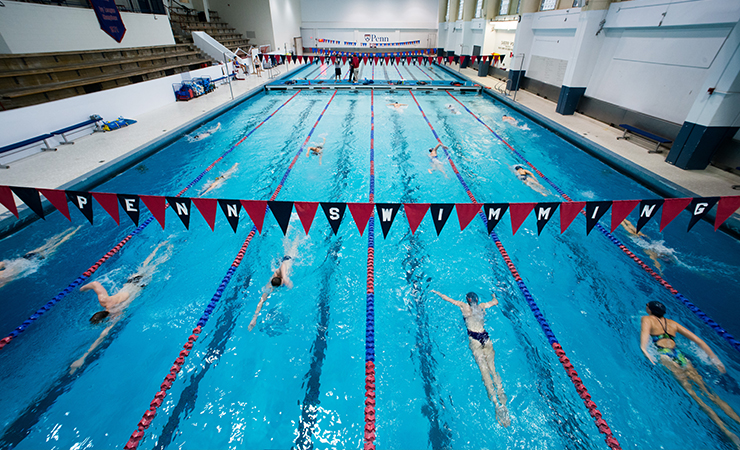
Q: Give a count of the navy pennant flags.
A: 14